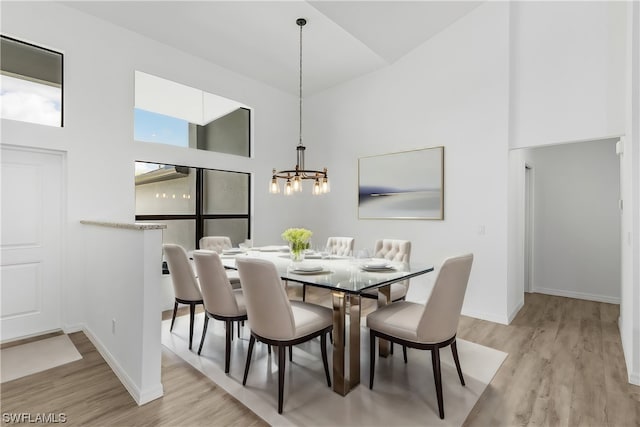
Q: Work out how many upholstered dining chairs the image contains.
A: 7